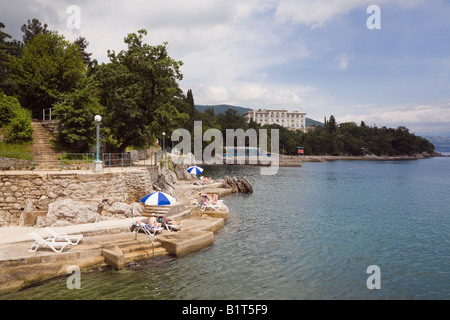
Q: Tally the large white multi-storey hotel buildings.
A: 1